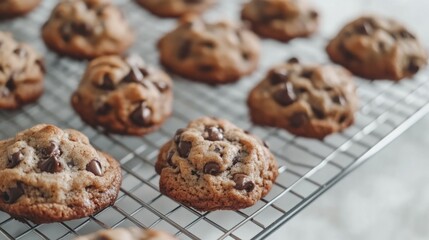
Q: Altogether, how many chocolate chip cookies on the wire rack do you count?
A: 12